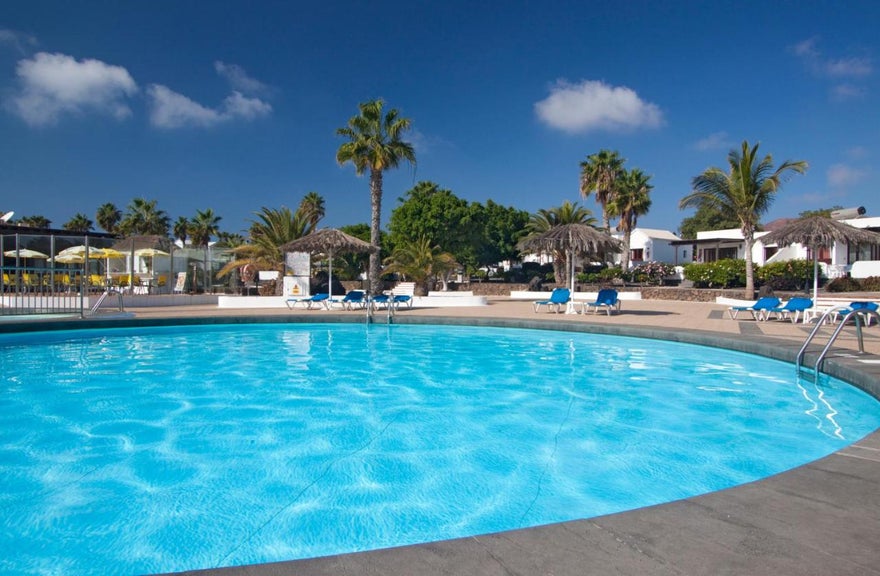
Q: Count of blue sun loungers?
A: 9